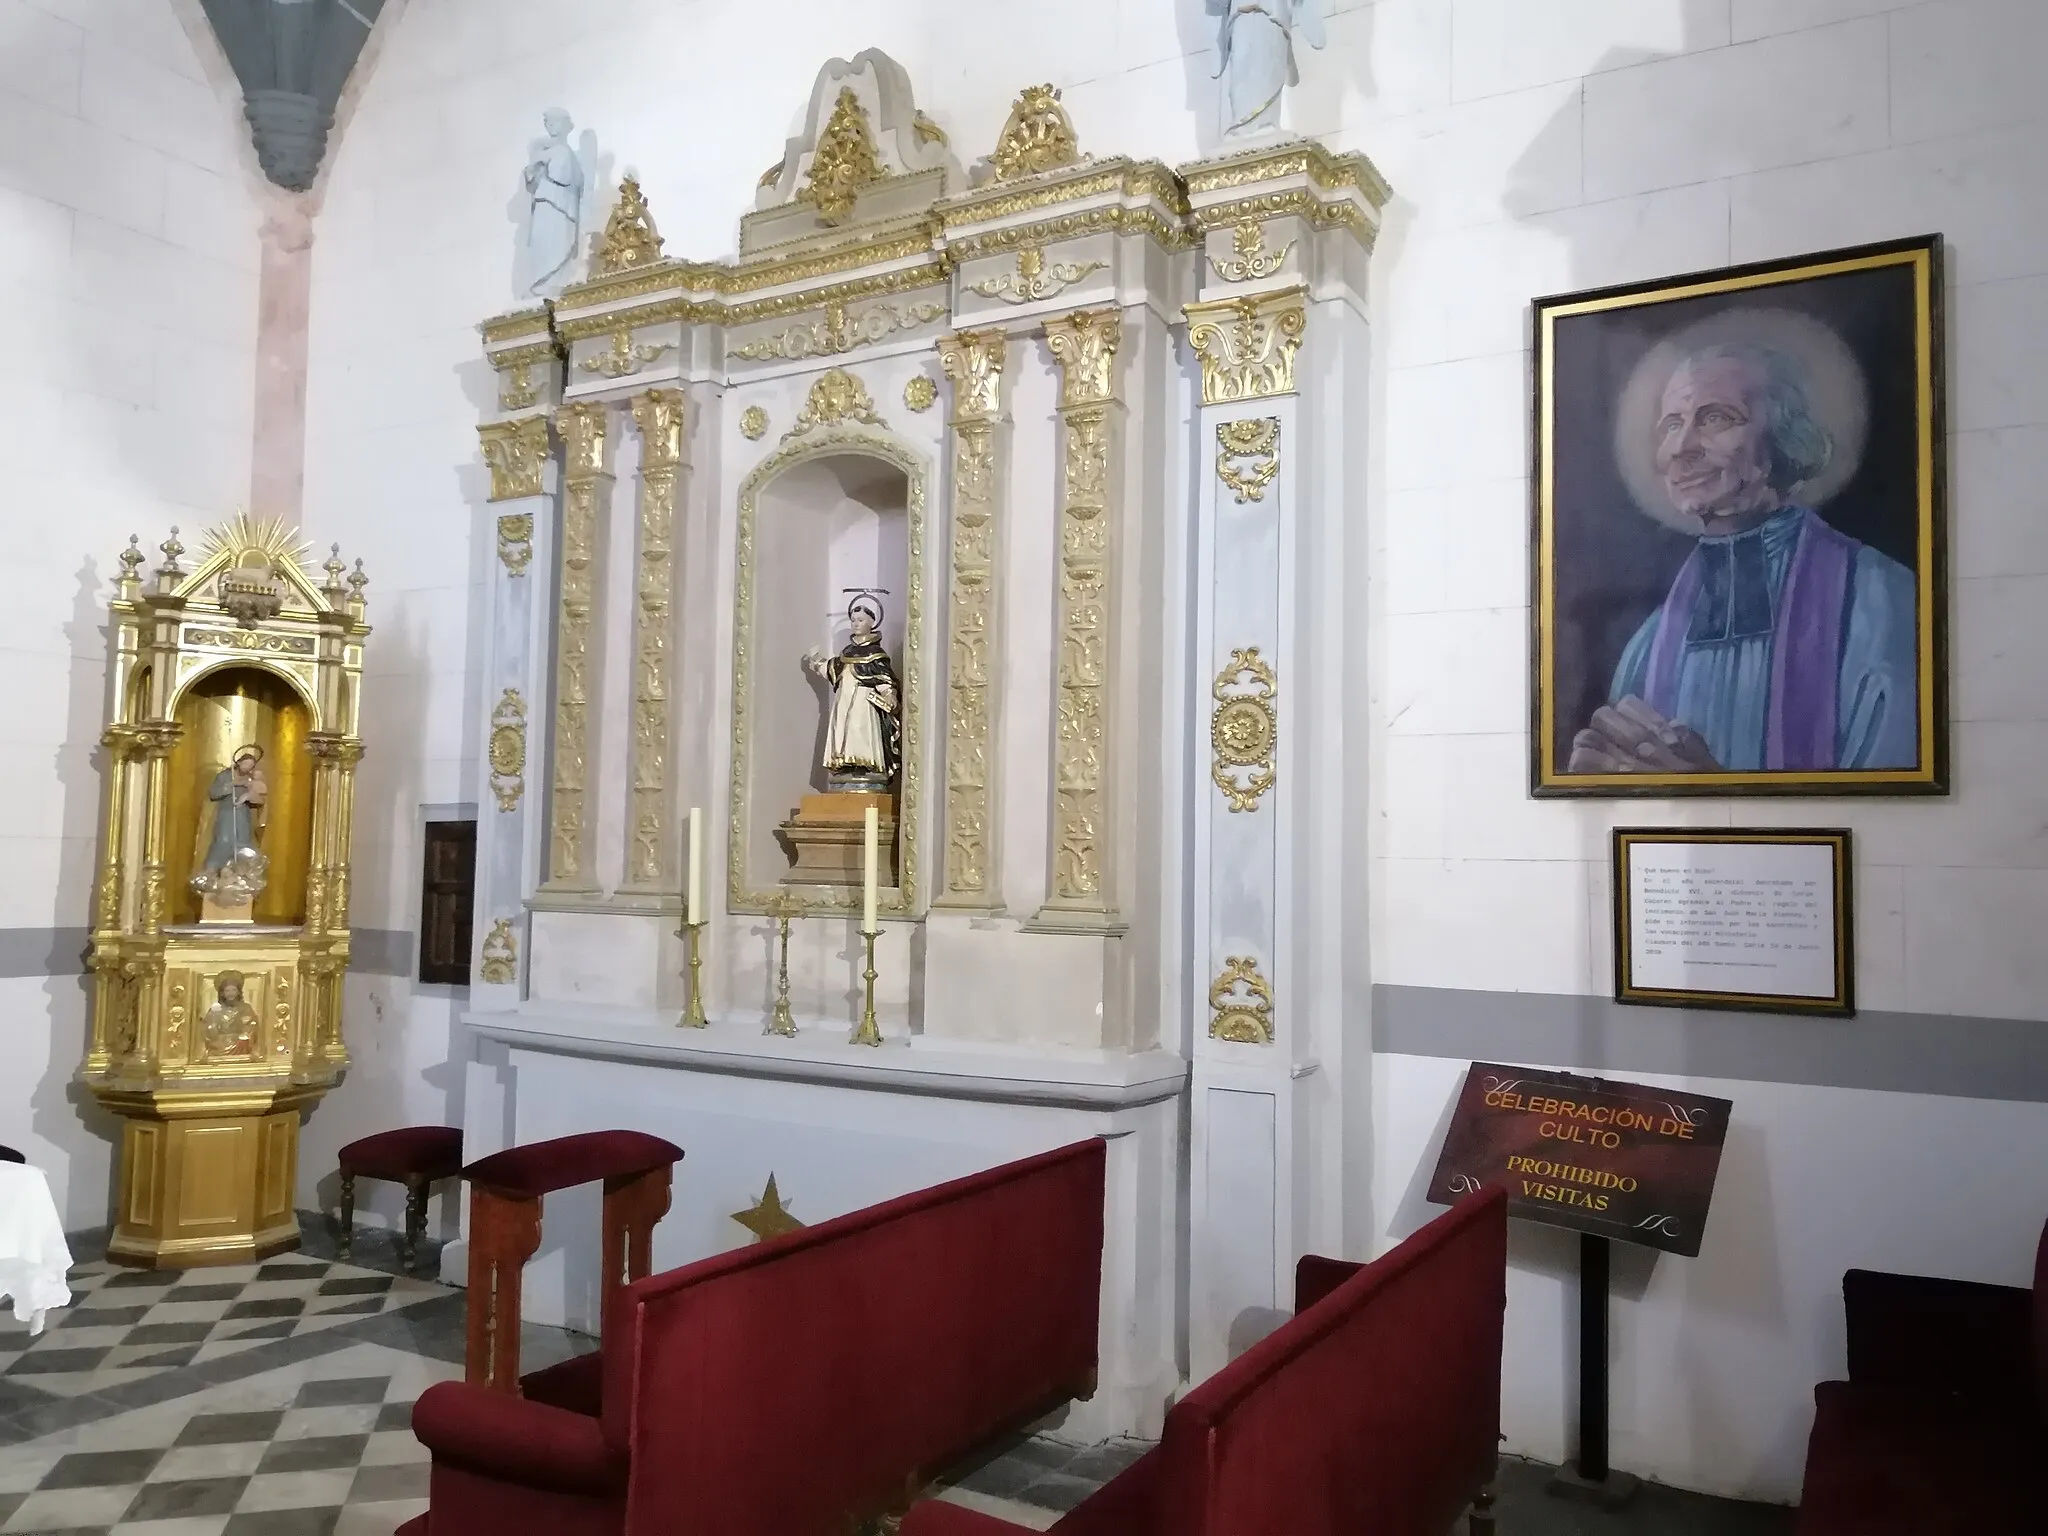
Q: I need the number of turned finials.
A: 4